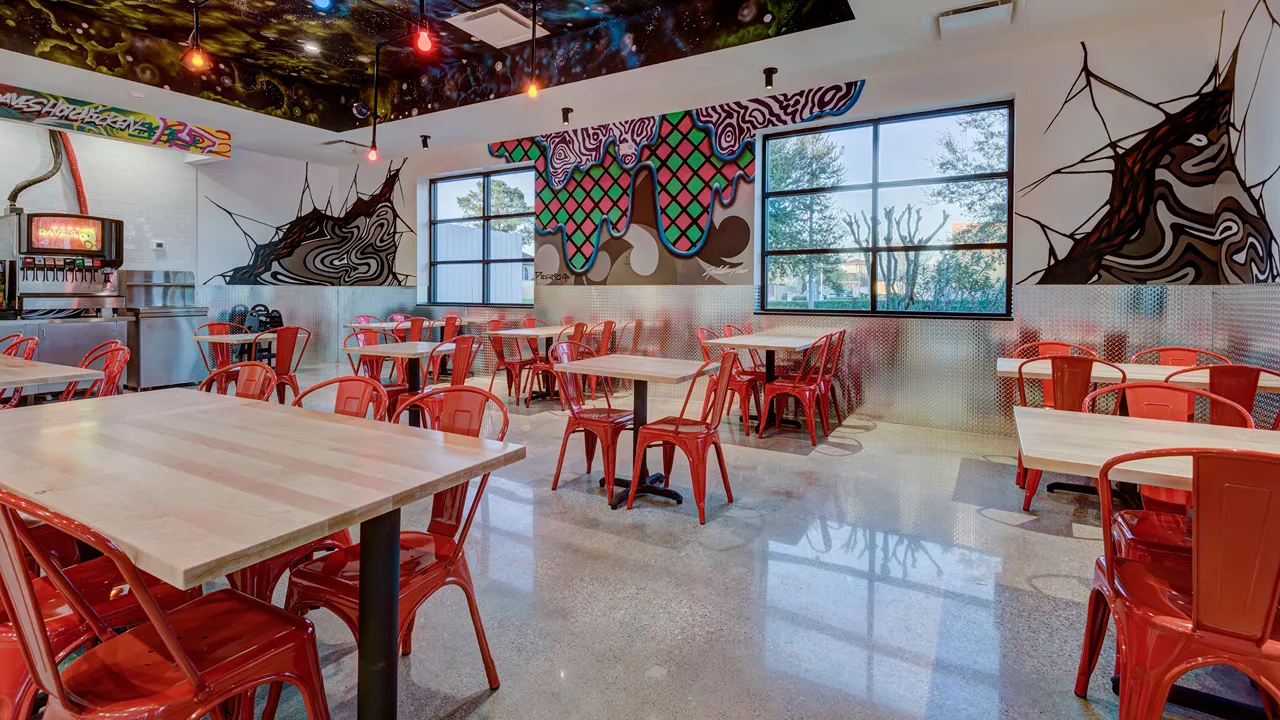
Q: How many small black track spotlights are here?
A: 3